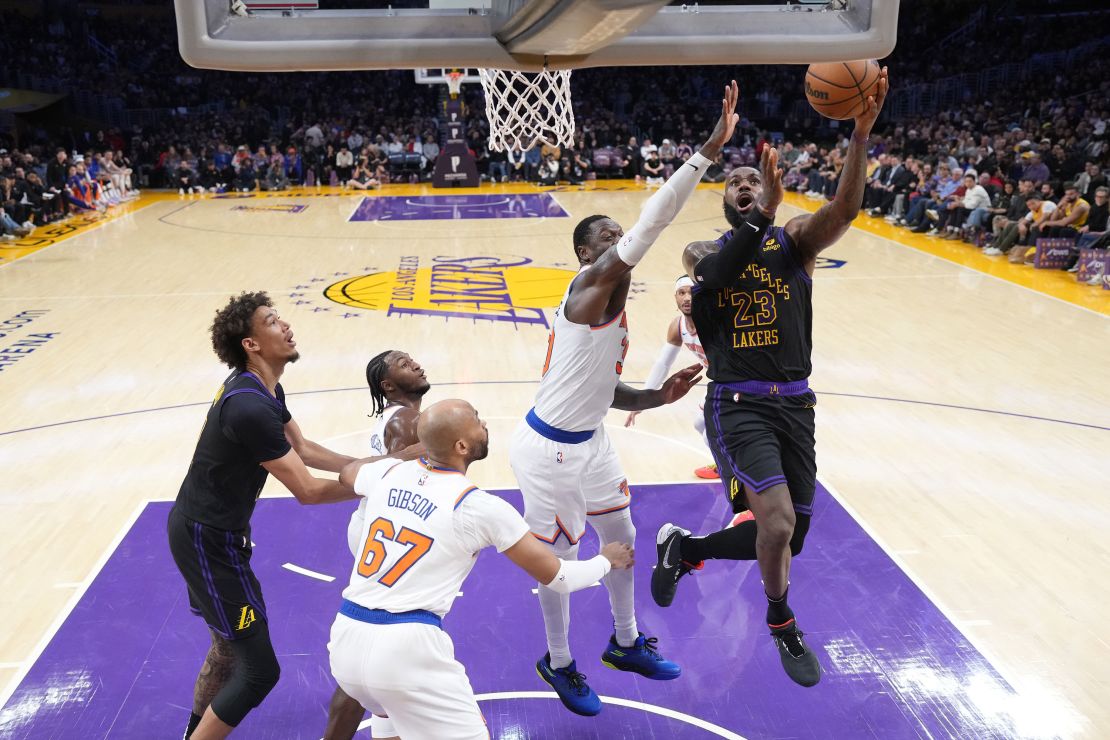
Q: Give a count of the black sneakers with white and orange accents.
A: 2